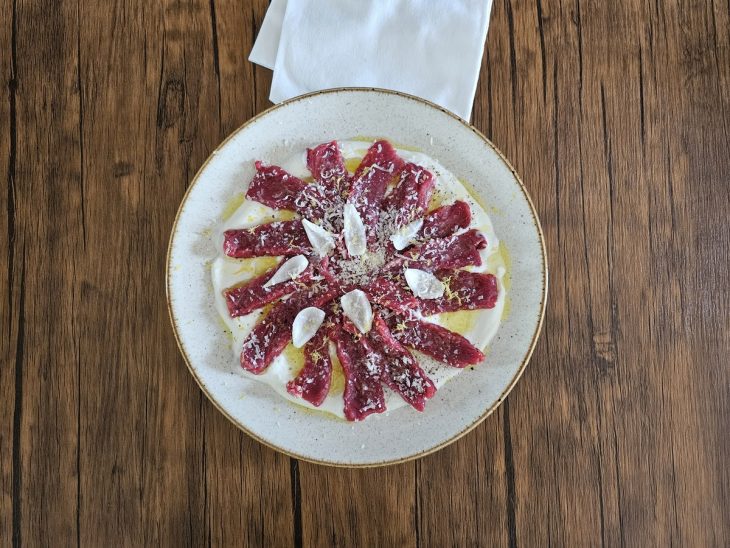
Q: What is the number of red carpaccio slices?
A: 14